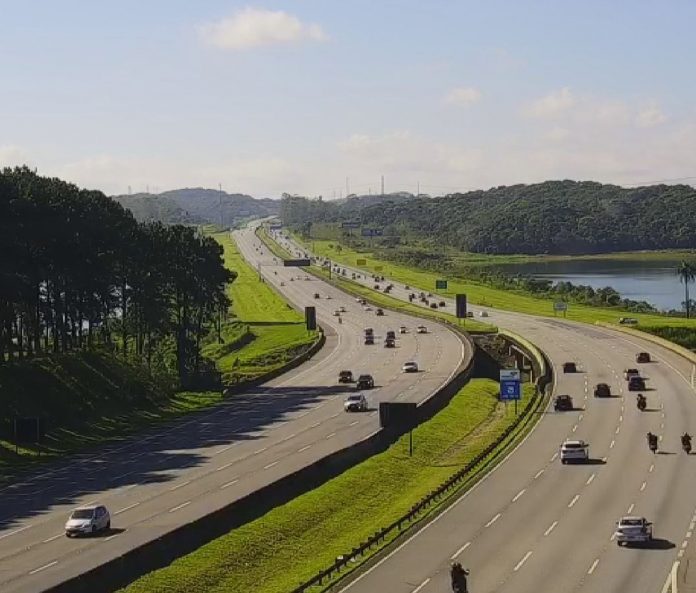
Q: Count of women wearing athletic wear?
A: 0